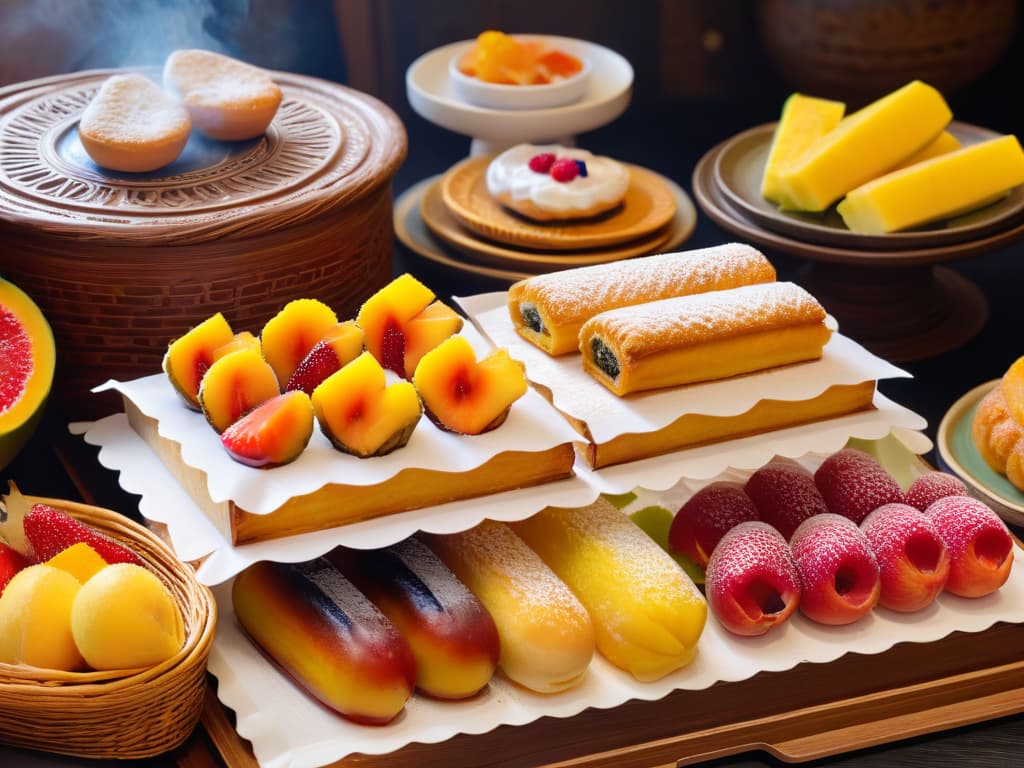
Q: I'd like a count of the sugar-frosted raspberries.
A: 8